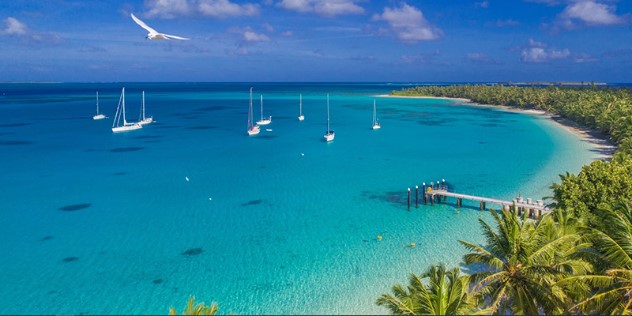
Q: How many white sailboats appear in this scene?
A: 8